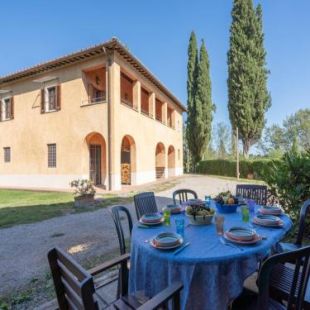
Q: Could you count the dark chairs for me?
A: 7